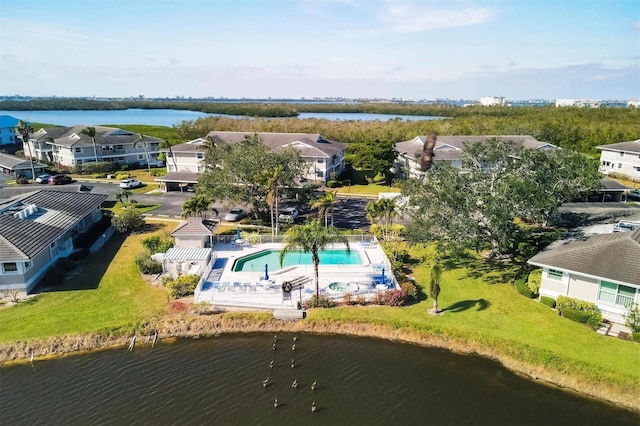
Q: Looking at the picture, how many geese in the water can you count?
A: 11